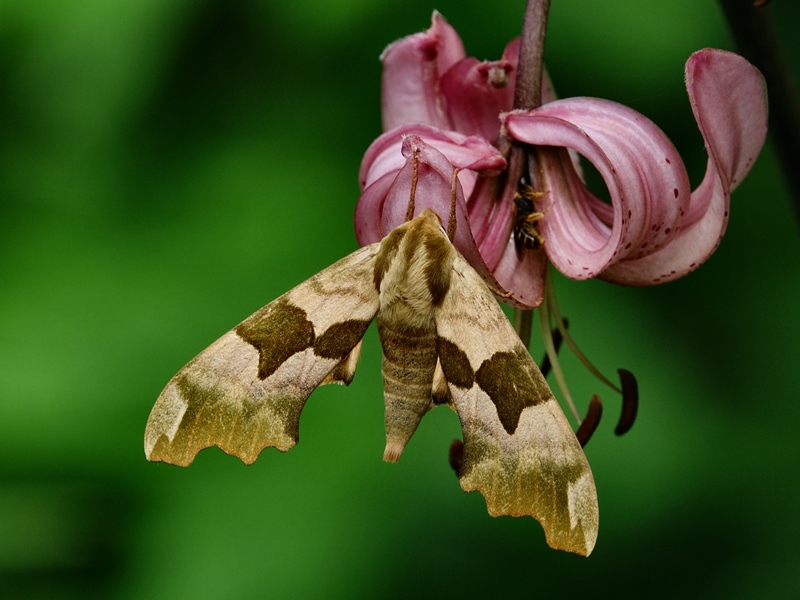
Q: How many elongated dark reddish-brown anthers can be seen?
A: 4